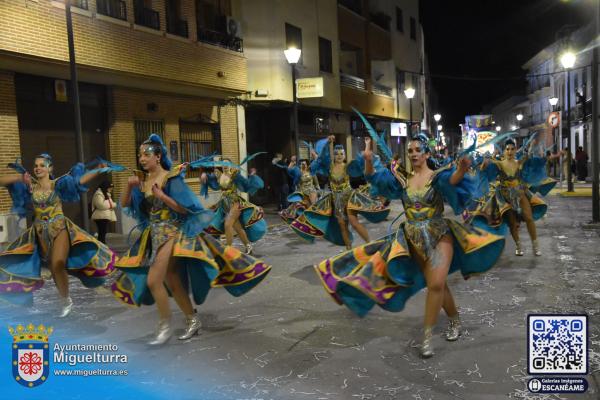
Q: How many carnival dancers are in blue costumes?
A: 7